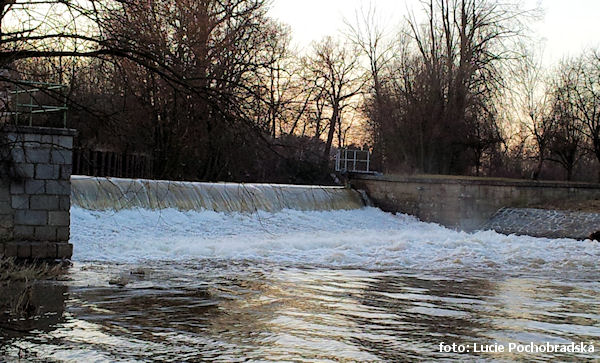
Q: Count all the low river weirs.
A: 1